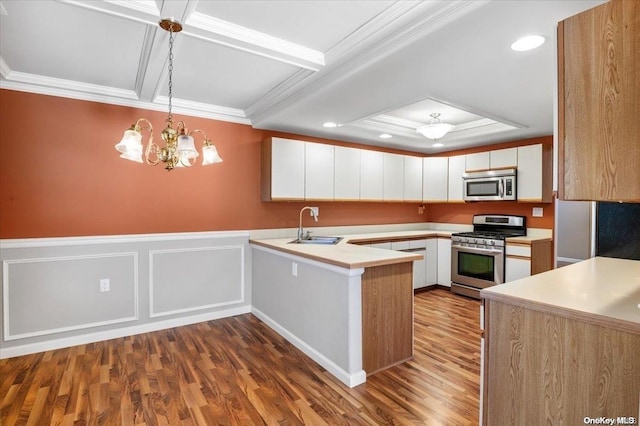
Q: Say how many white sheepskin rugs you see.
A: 0